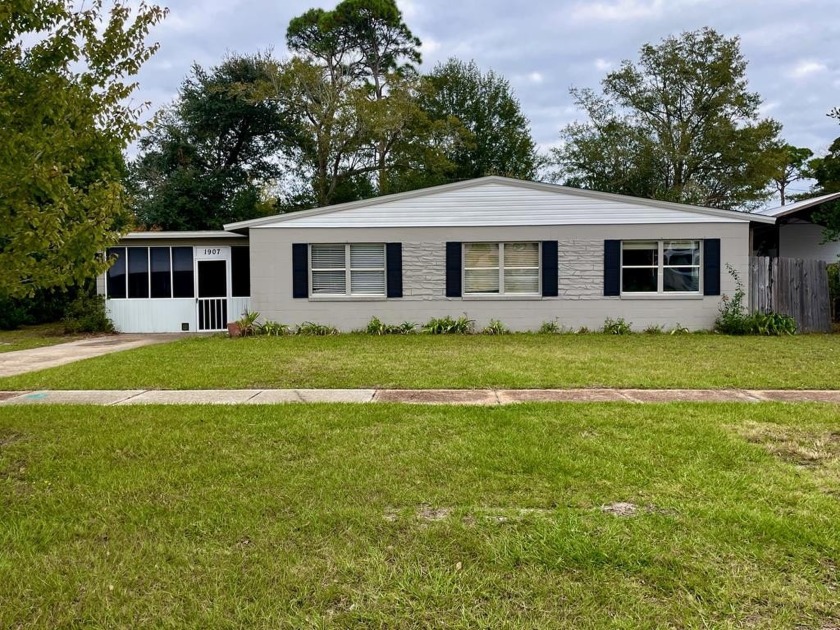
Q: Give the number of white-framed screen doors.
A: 1